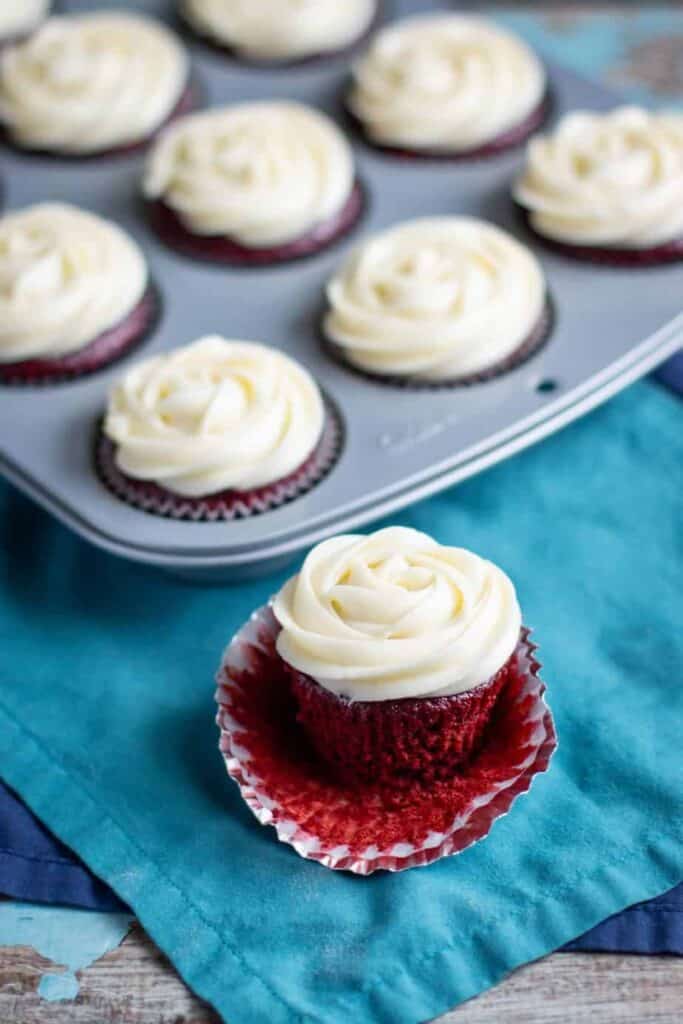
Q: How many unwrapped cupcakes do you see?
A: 1